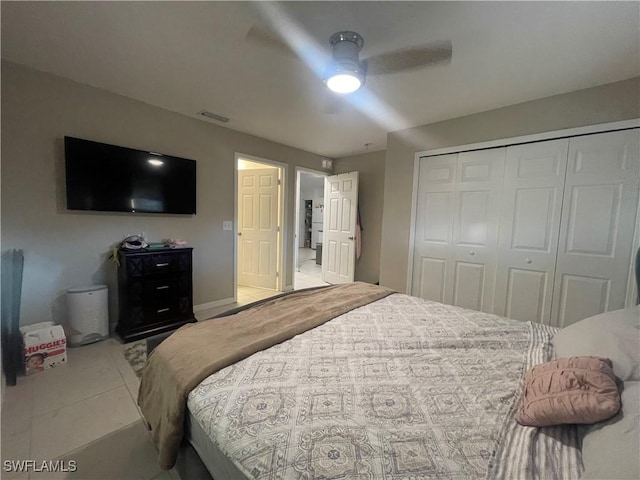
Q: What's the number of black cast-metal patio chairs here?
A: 0